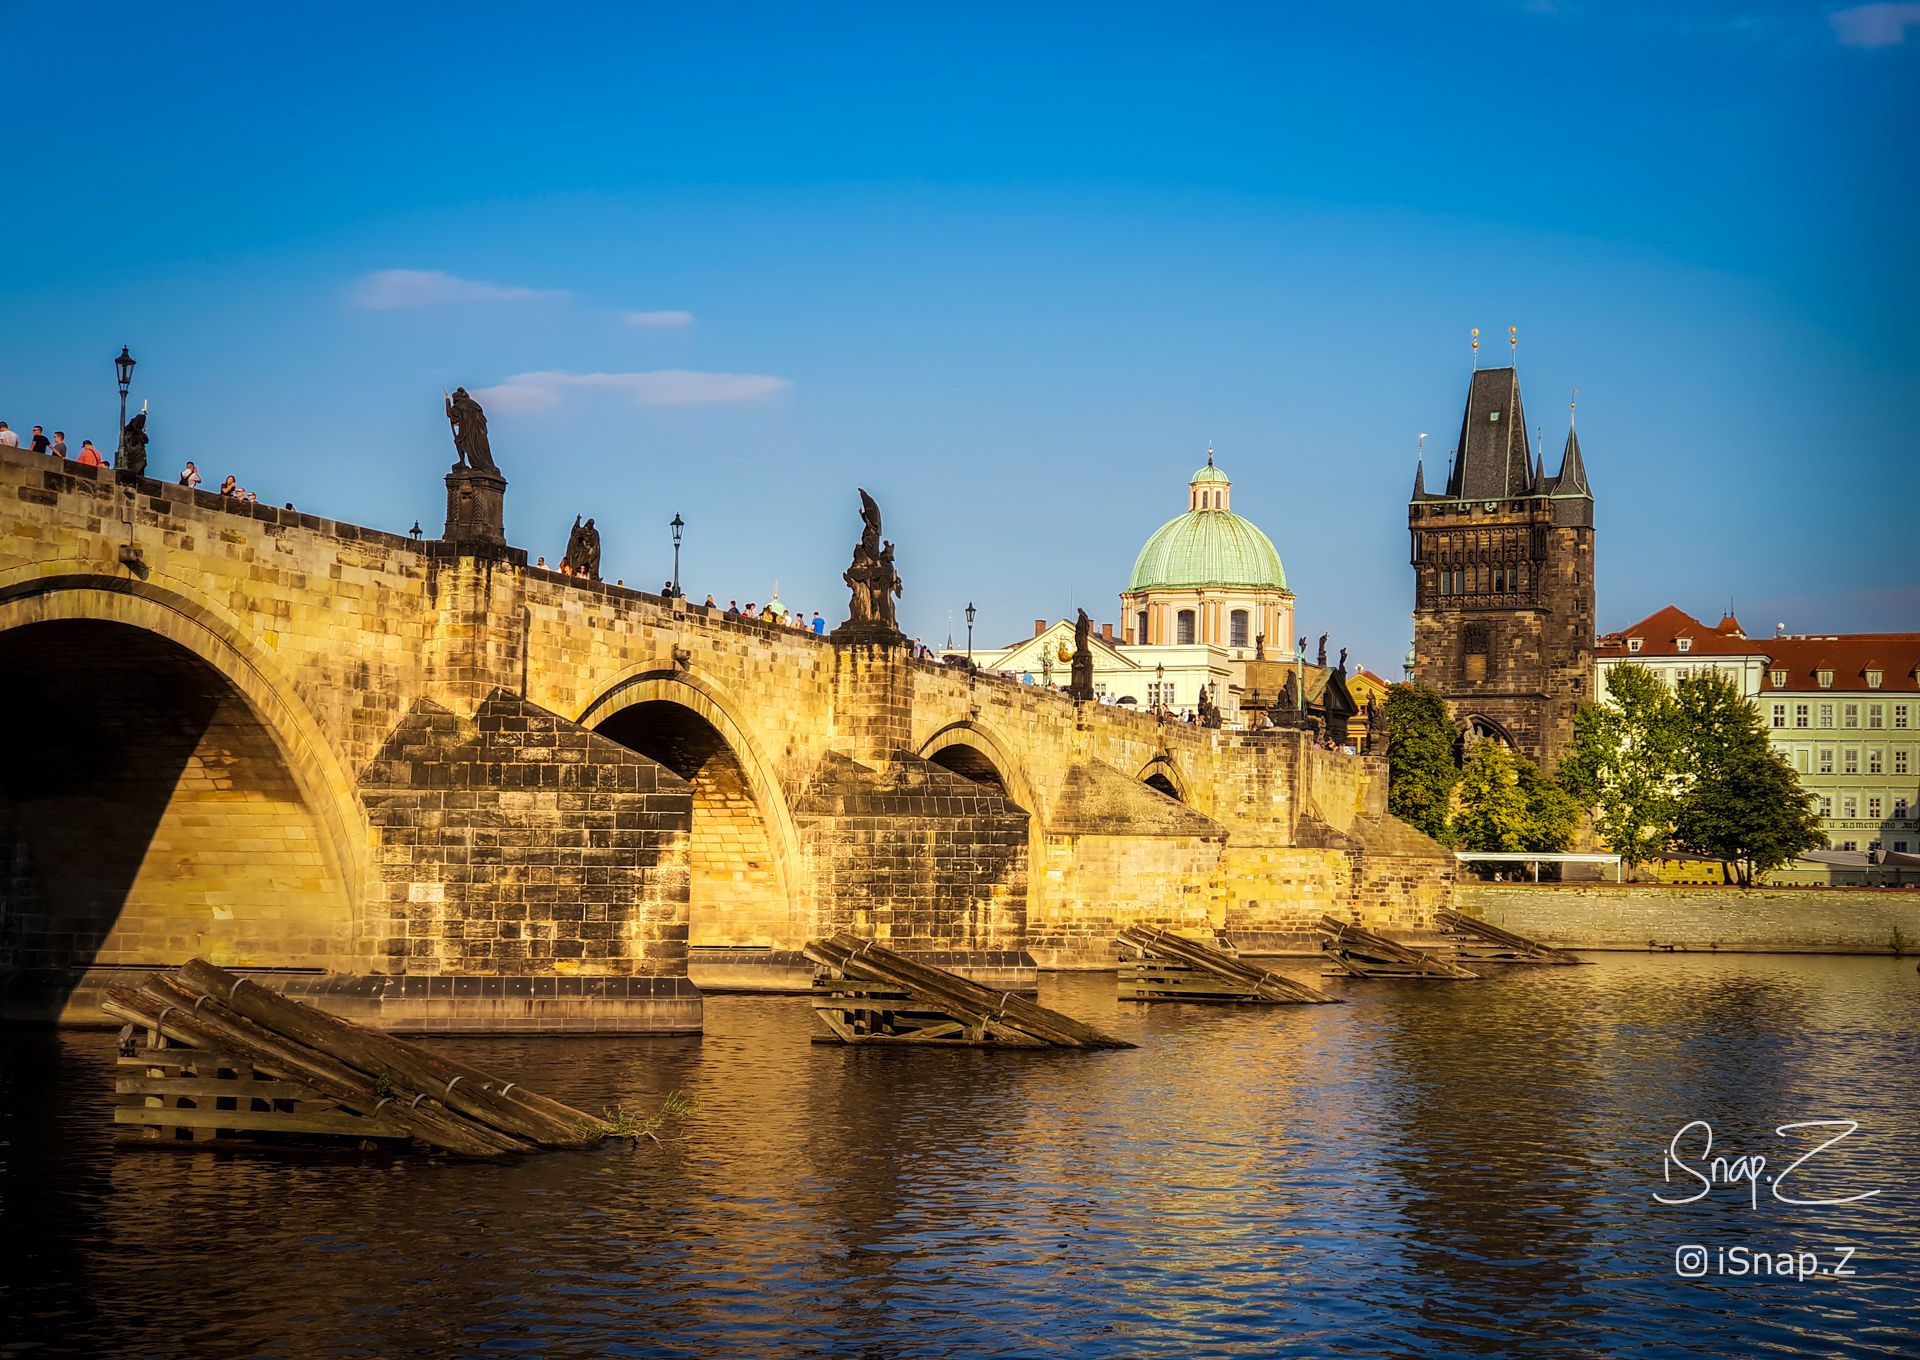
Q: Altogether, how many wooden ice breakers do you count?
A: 5